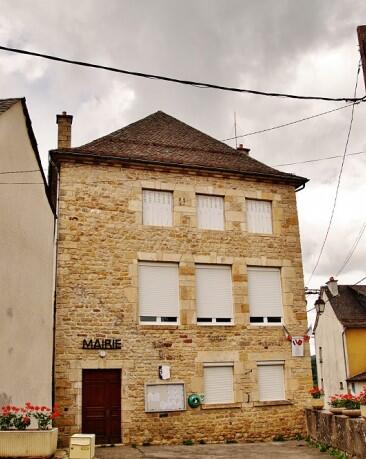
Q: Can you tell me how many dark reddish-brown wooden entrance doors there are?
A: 1